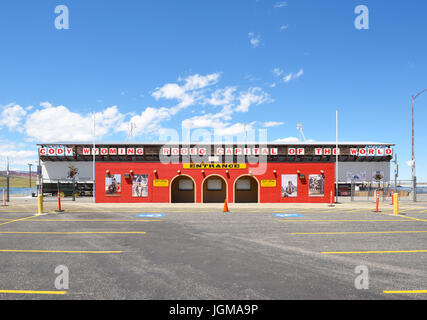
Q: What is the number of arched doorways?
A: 3